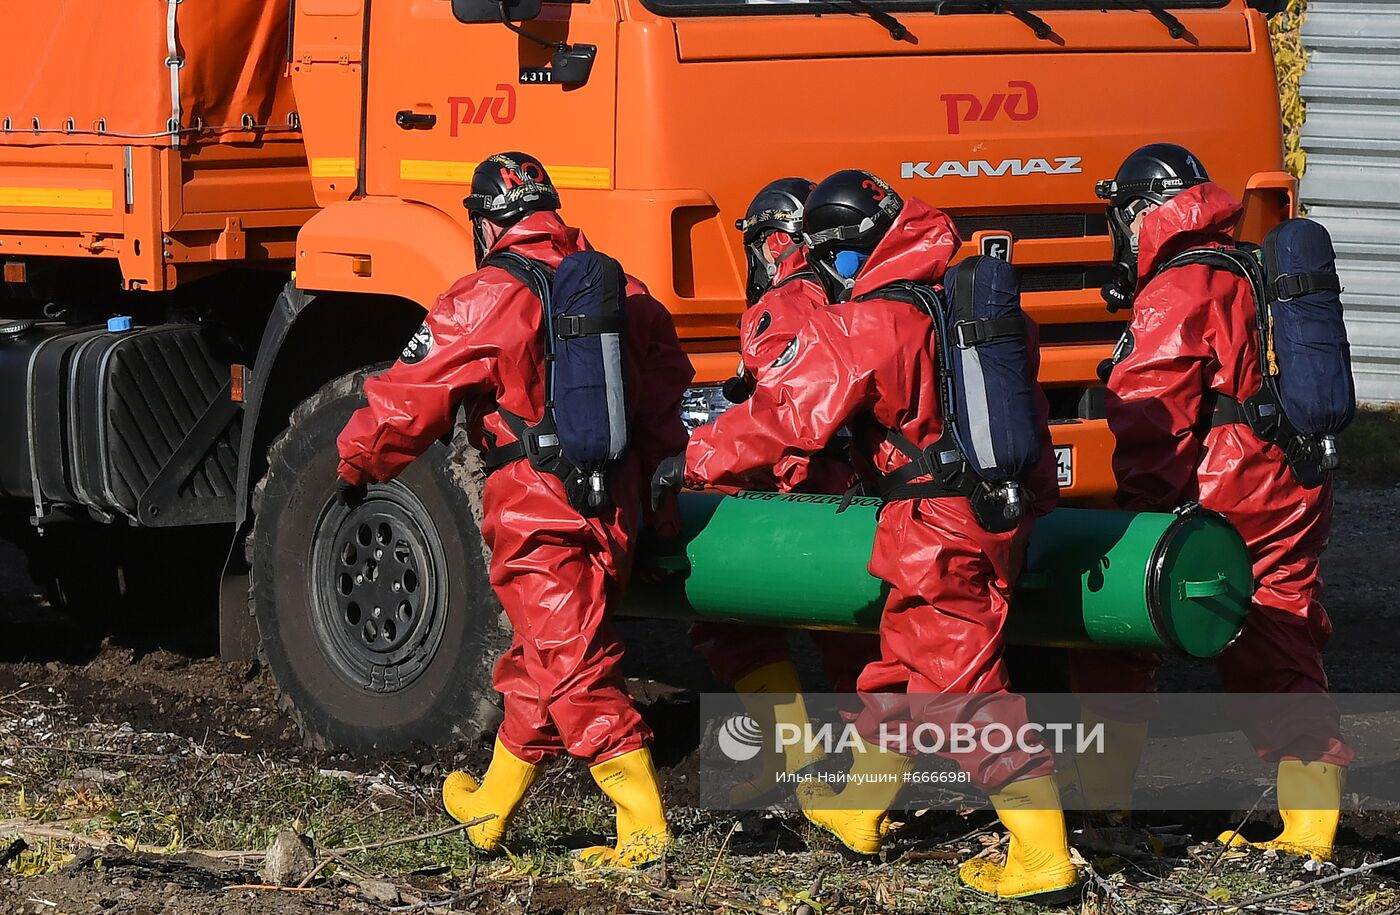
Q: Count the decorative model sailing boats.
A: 0